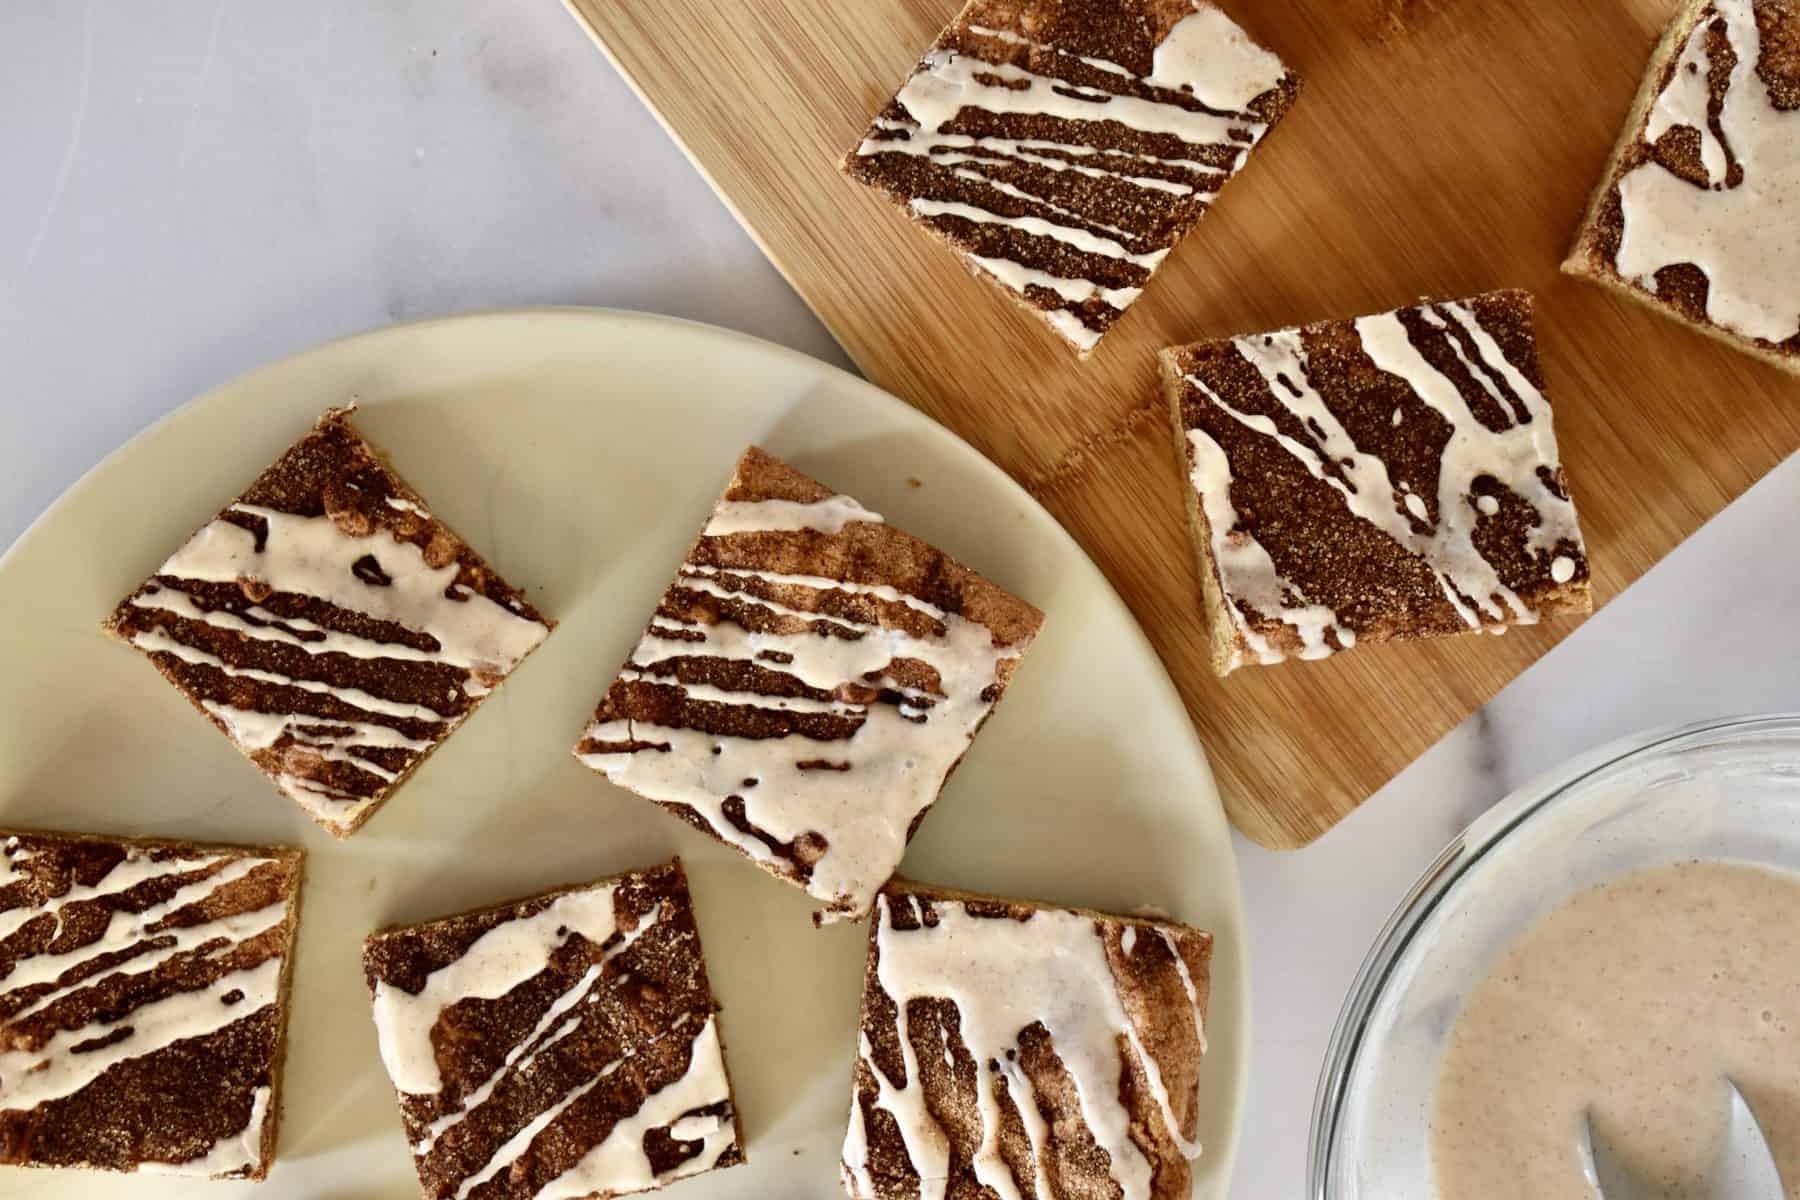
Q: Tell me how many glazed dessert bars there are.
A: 8